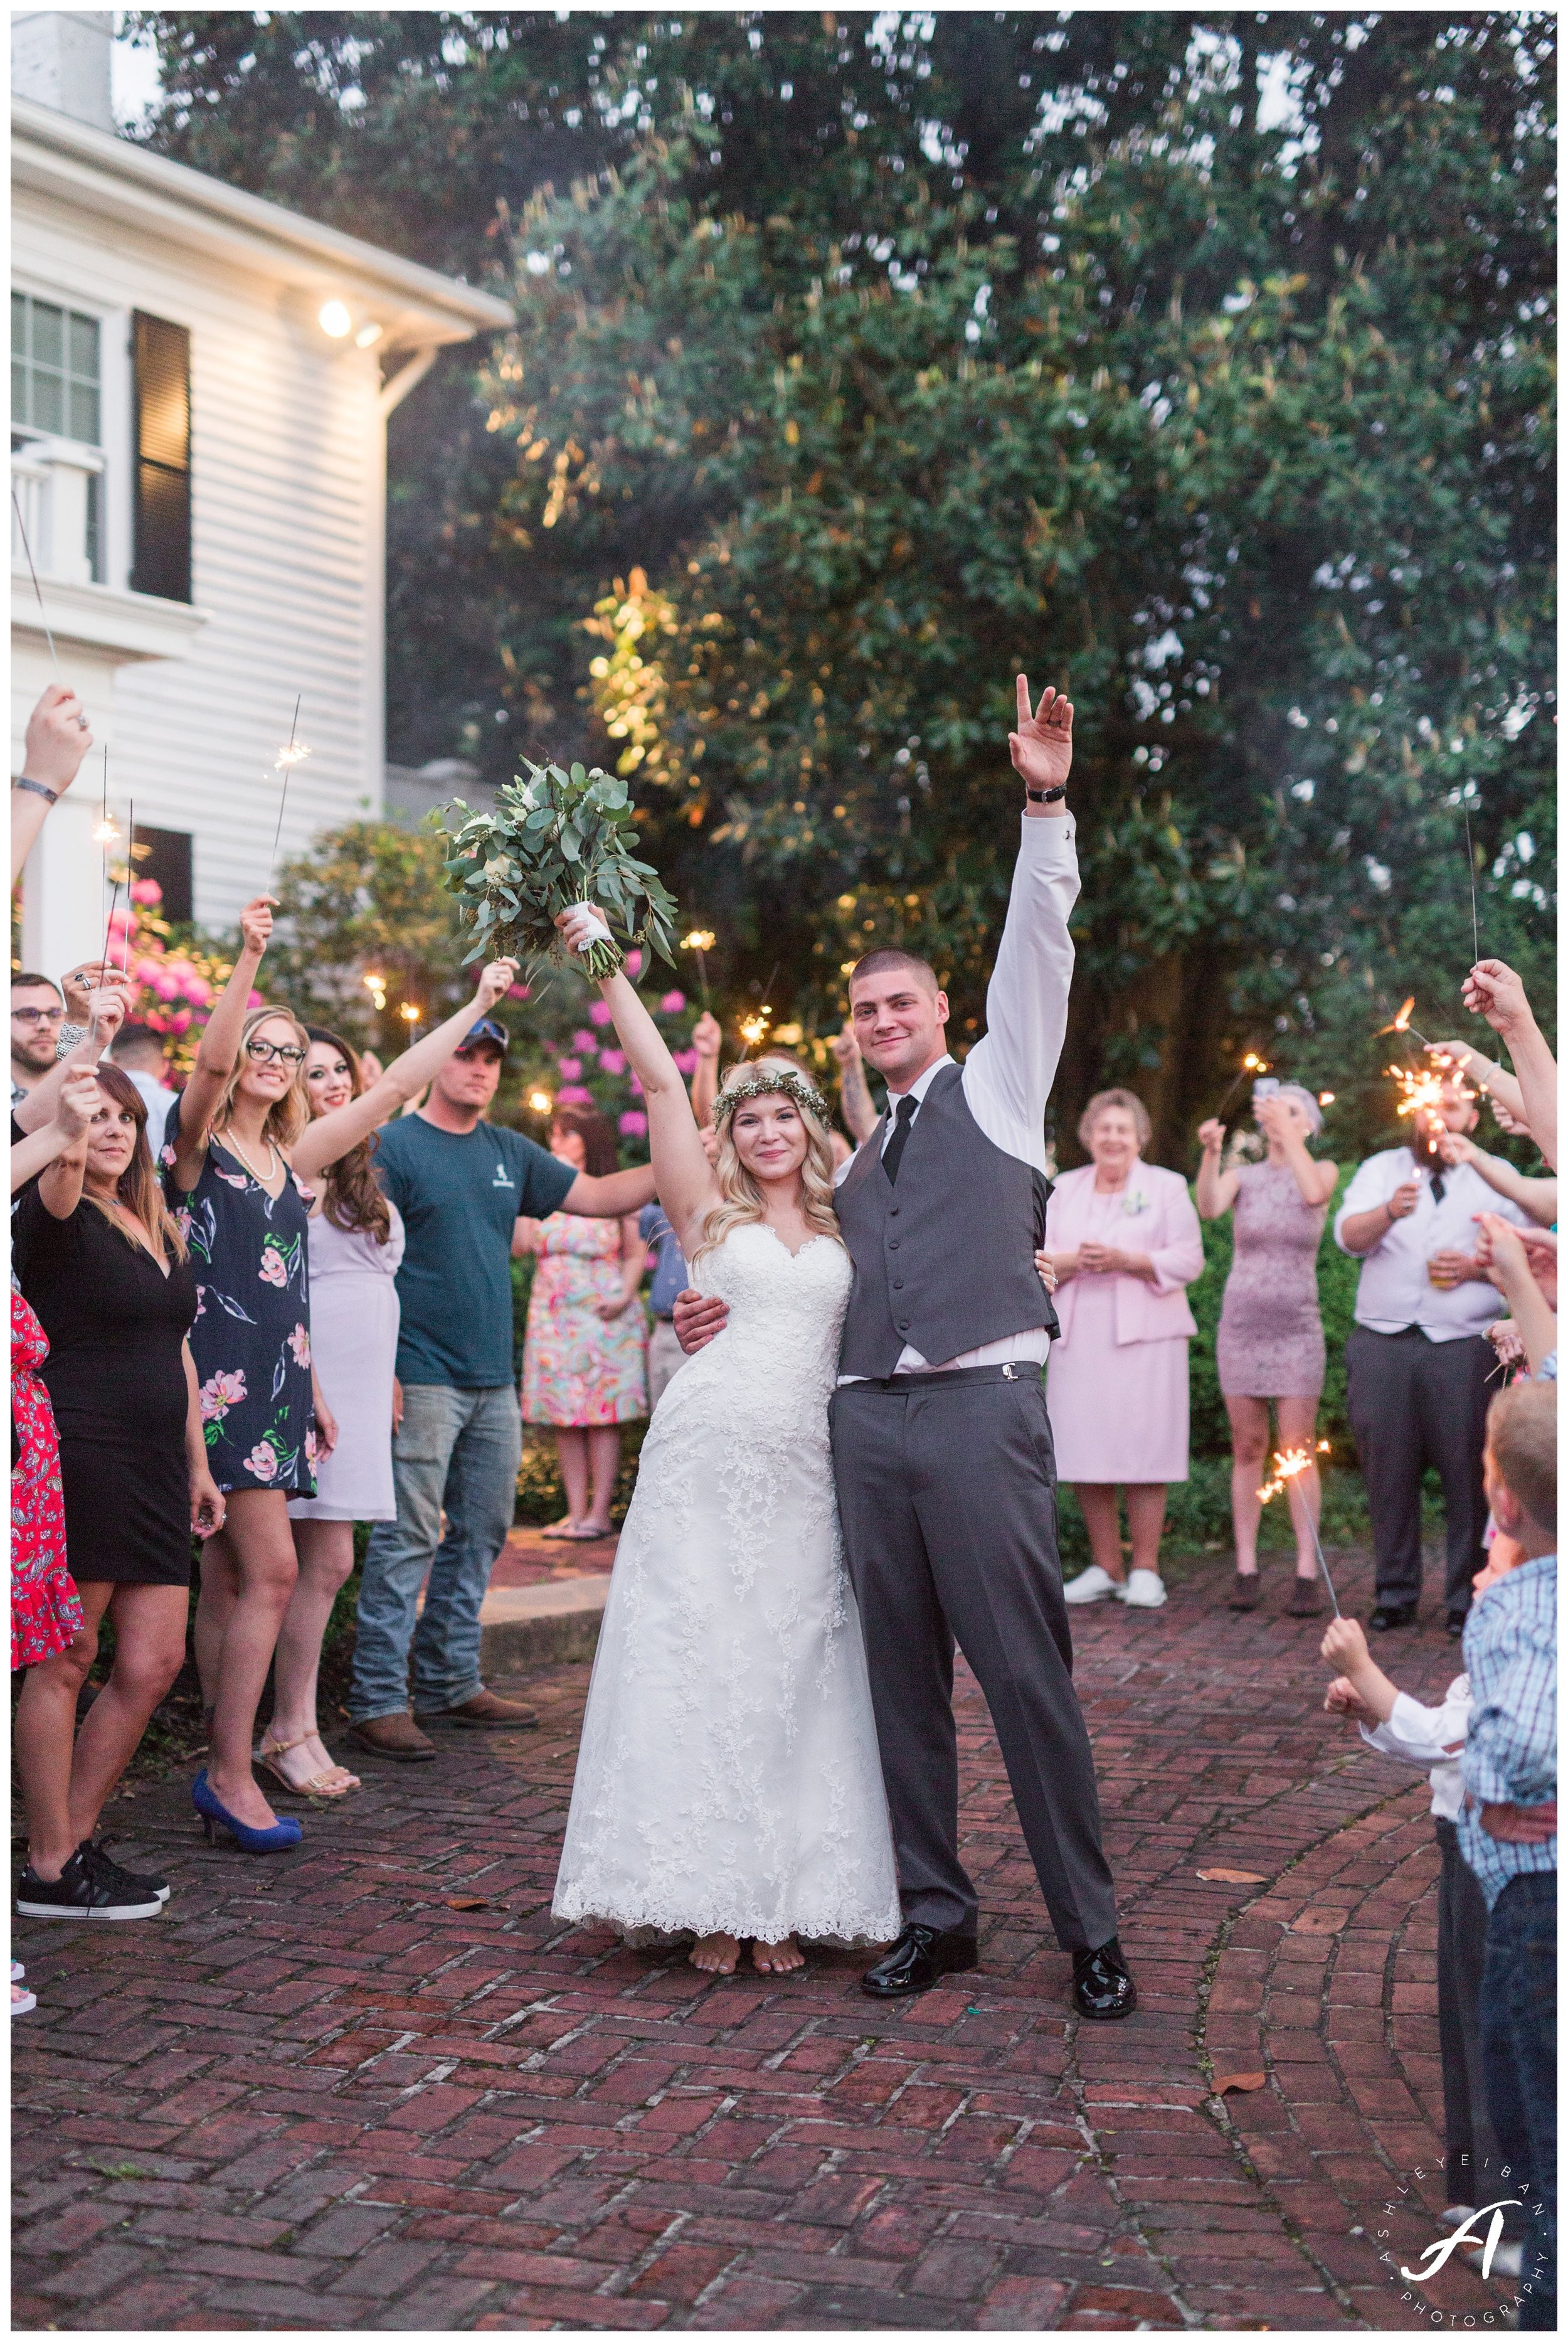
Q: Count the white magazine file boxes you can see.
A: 0